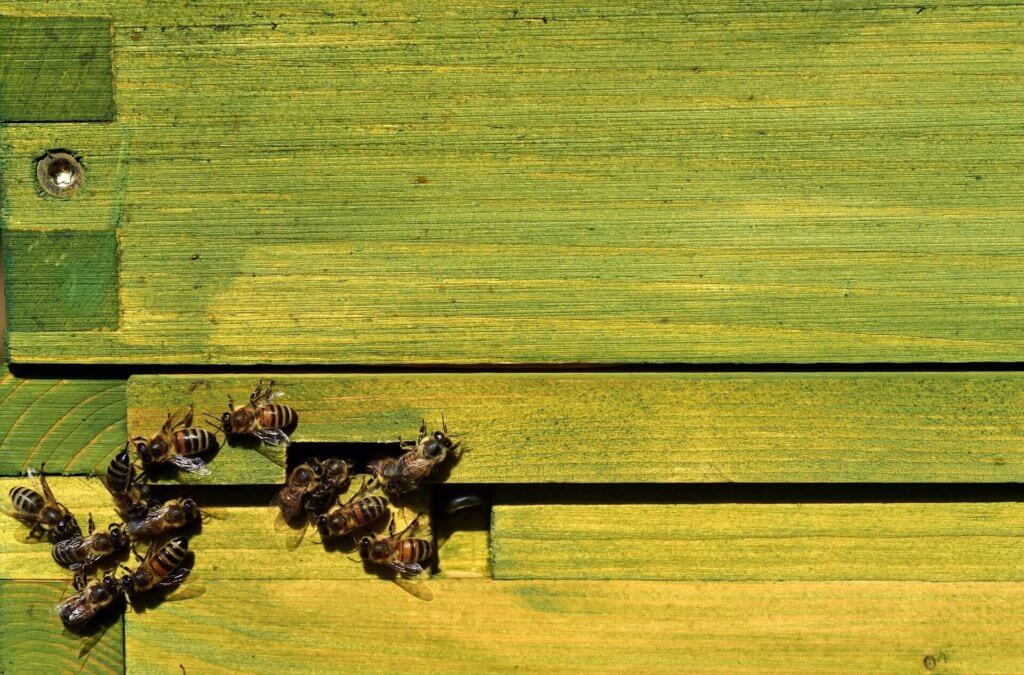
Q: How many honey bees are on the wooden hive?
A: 14